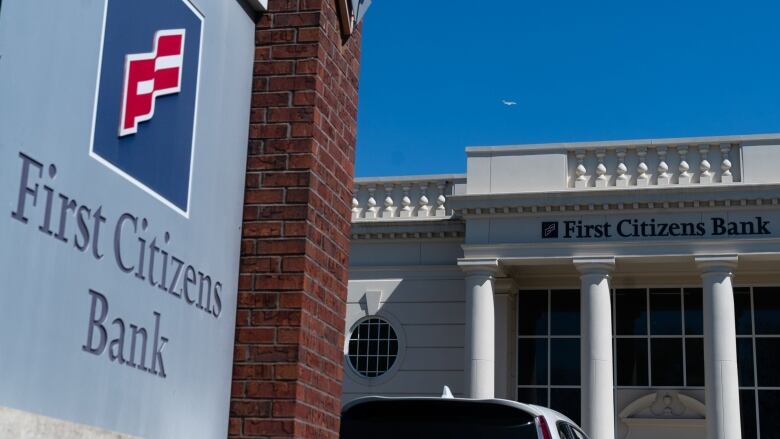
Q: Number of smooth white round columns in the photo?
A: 3